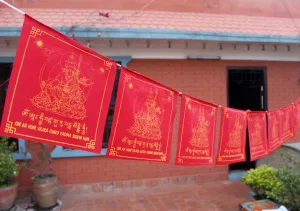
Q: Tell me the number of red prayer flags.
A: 8